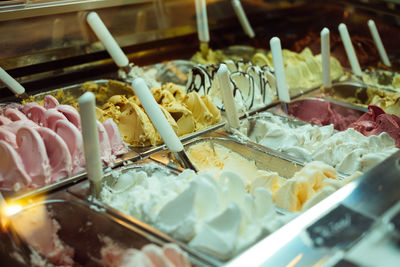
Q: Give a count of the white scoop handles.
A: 11